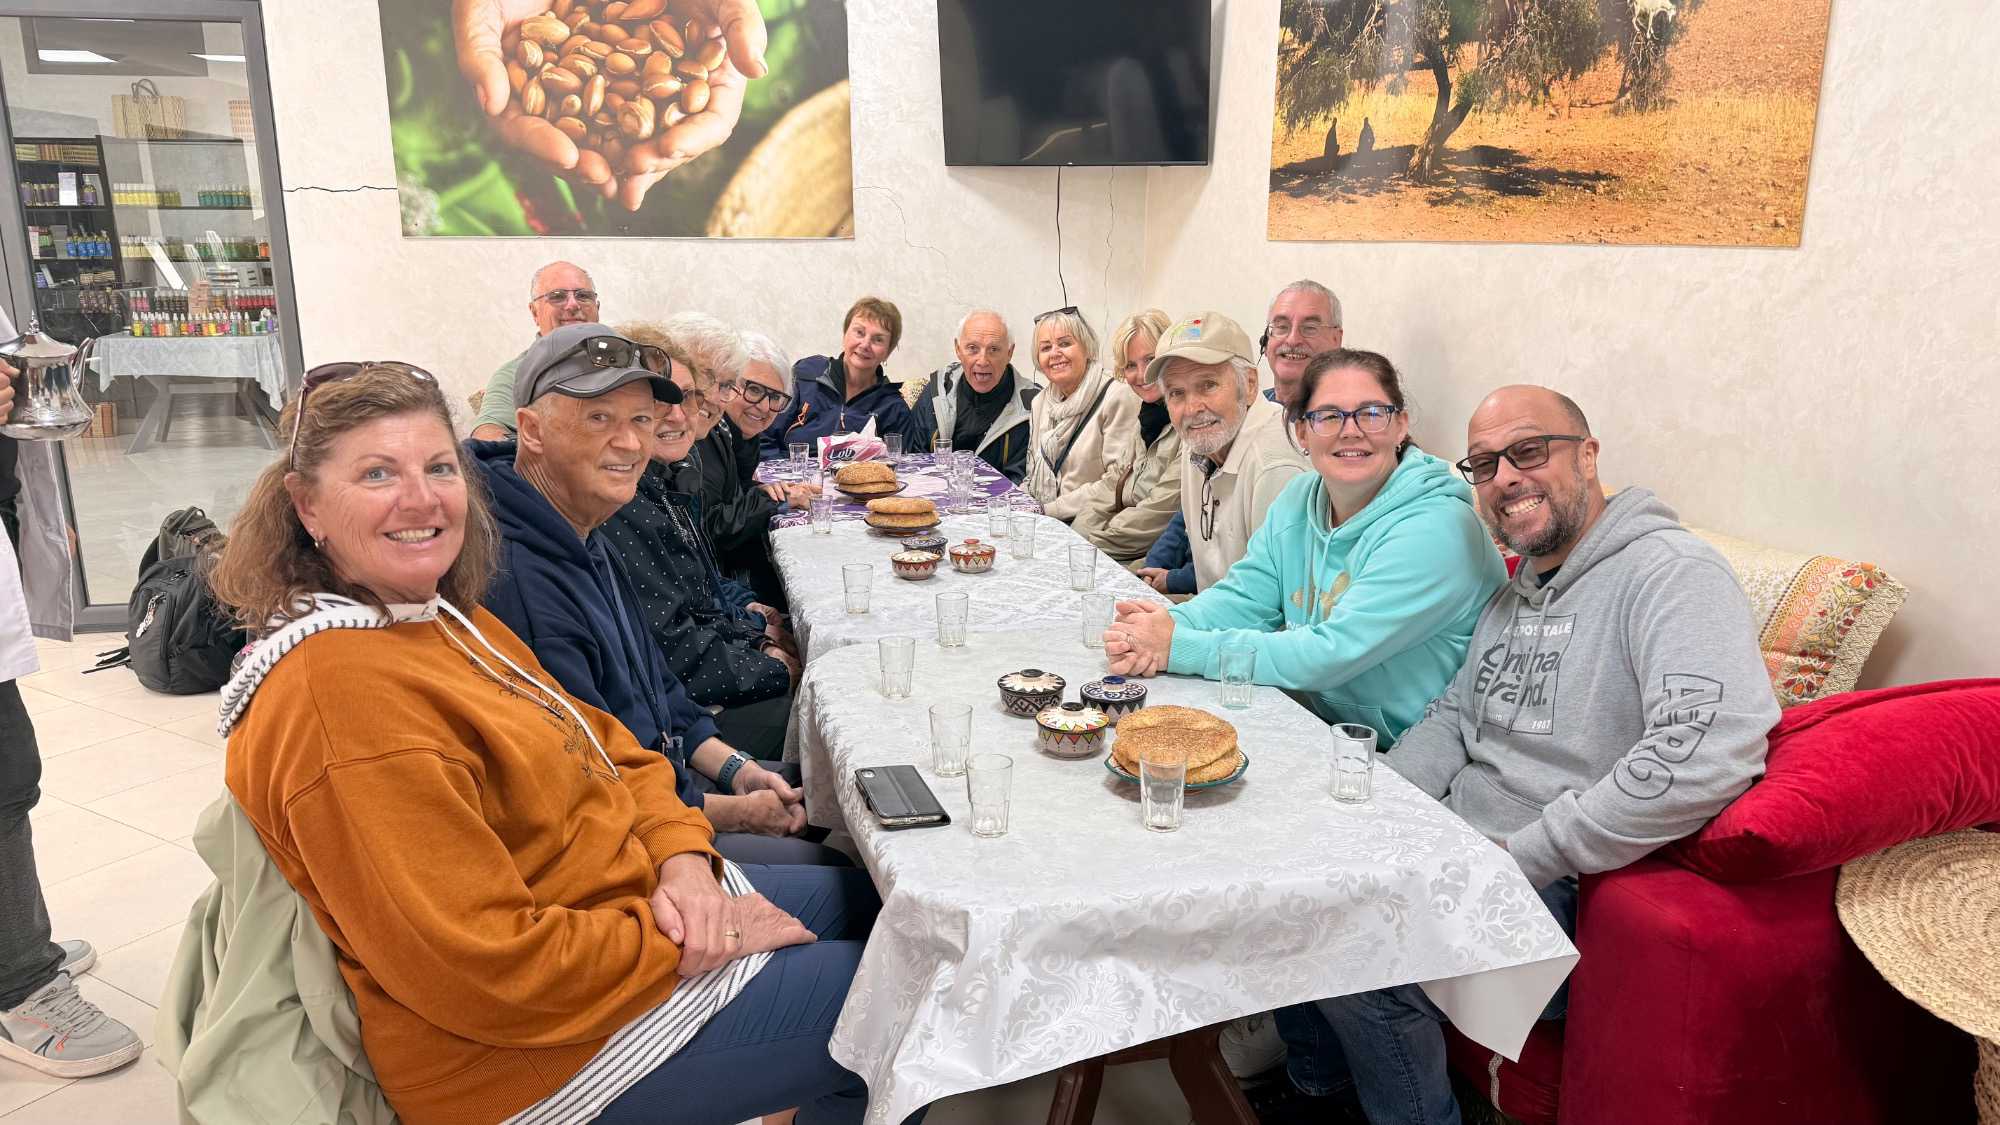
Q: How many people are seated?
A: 14